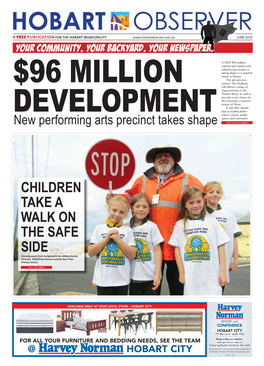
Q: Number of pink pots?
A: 0